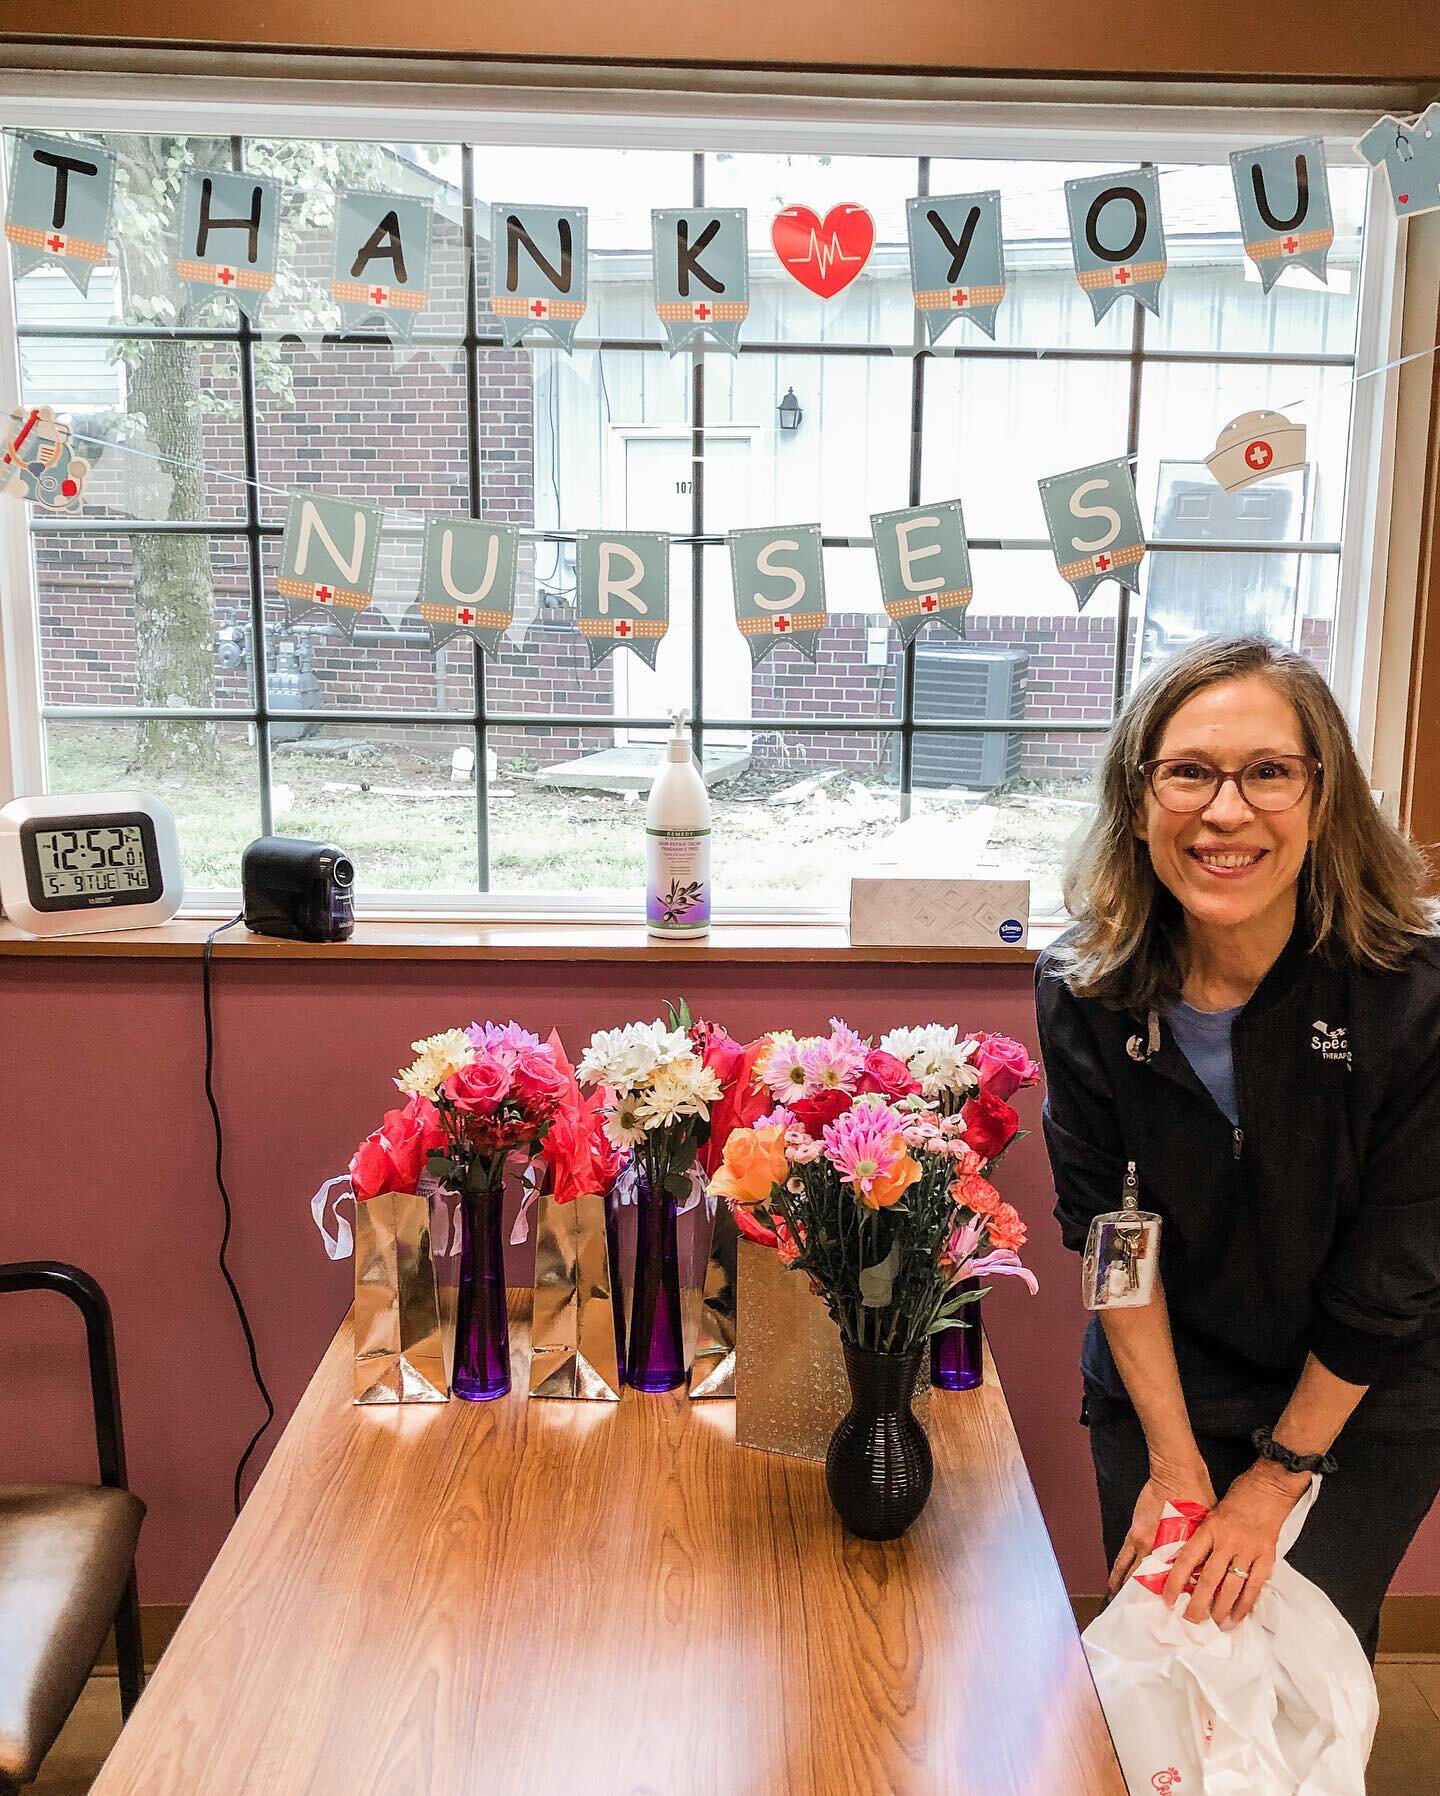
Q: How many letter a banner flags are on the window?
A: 1